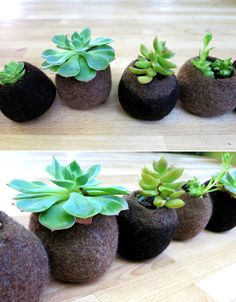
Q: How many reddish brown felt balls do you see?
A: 5